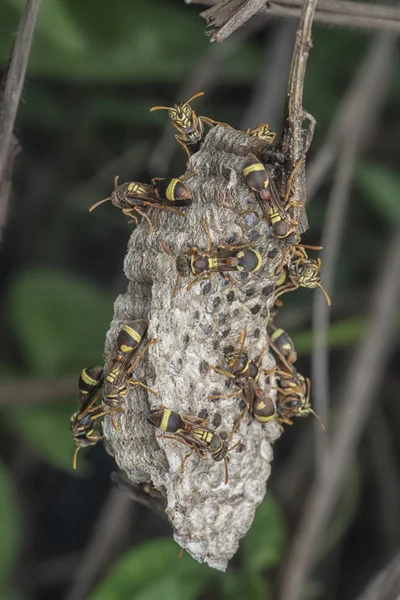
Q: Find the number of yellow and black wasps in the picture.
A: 11